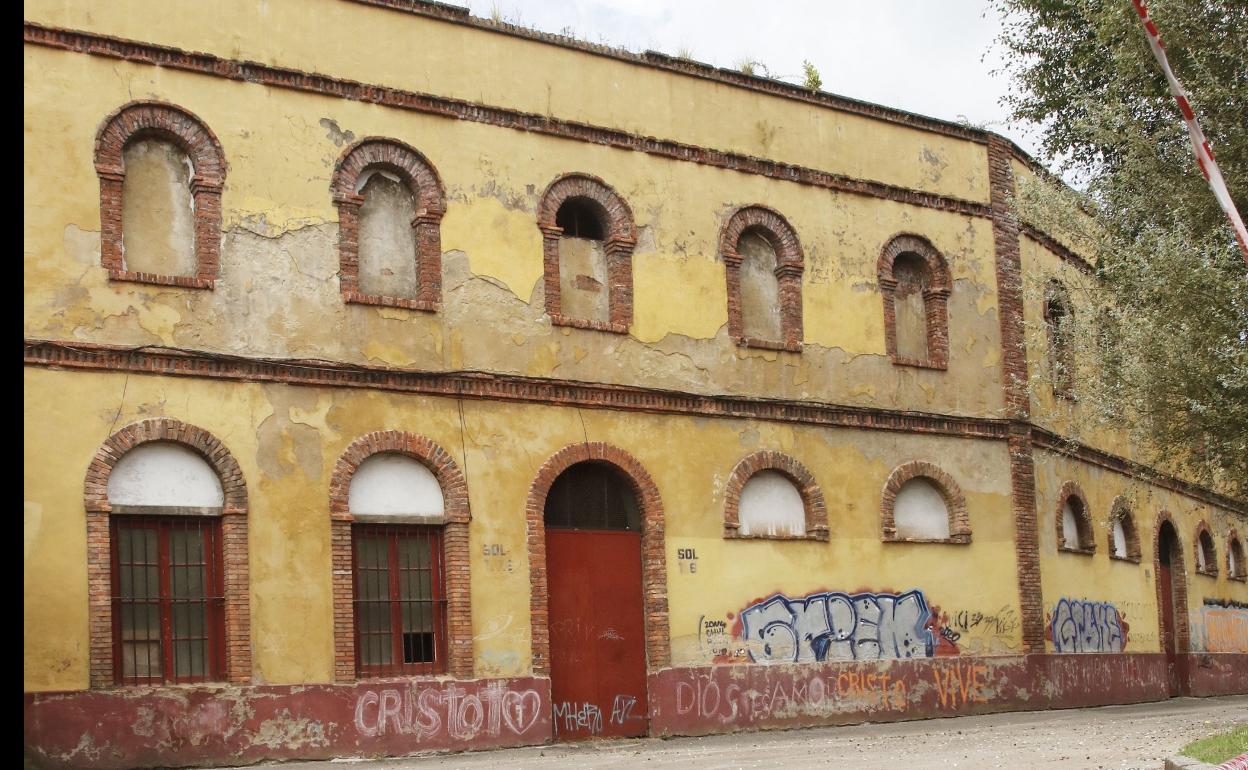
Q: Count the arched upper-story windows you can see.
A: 6